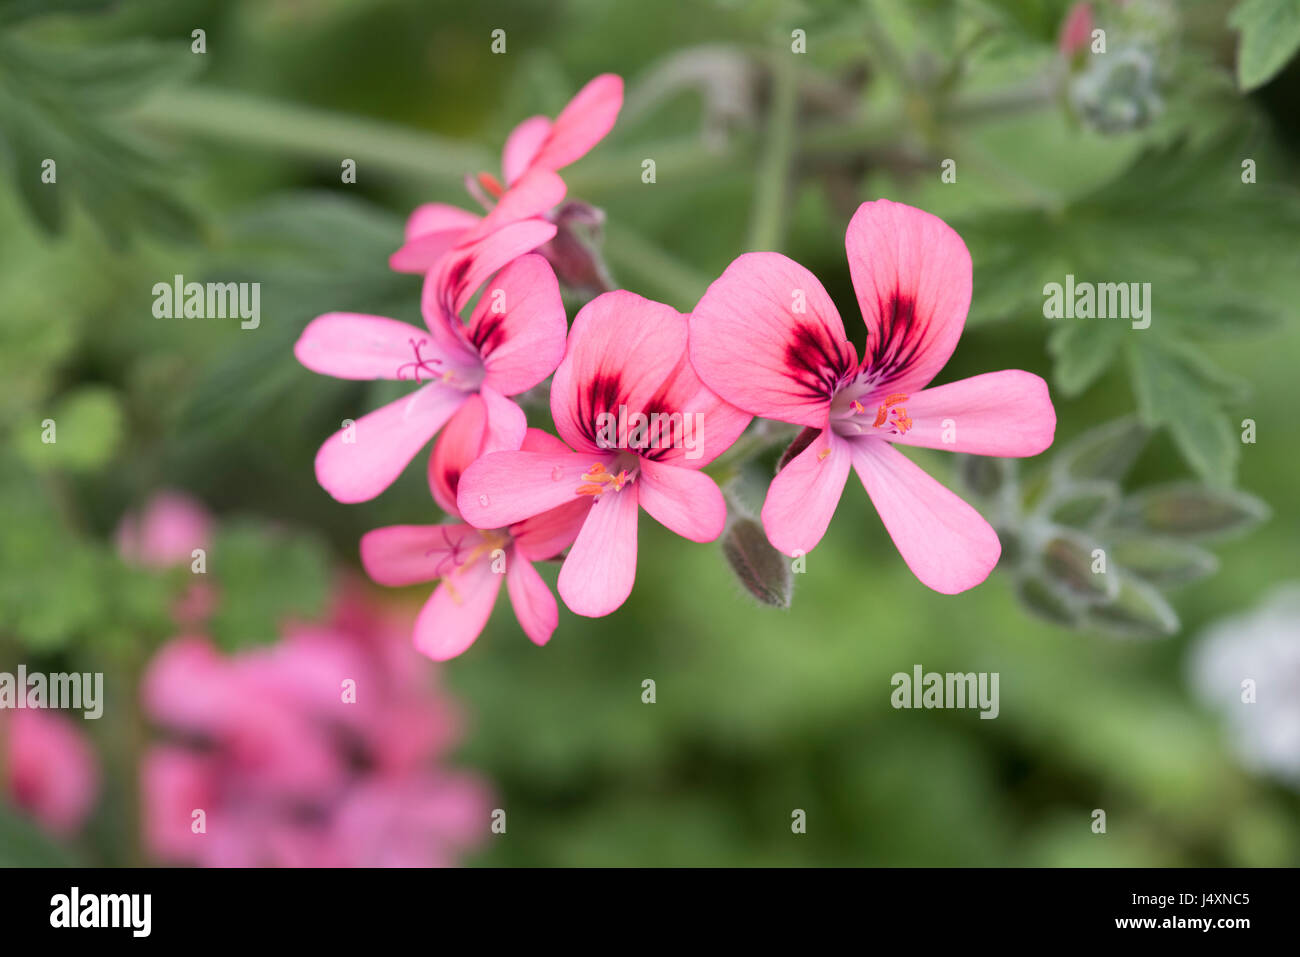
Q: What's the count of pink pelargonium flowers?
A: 5